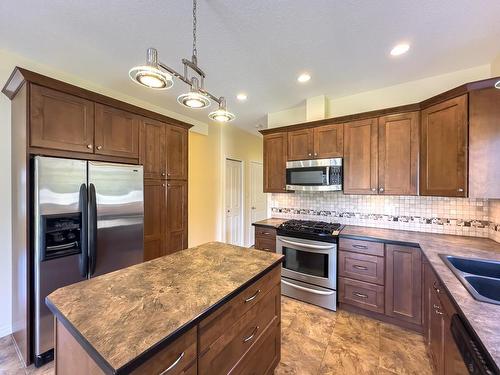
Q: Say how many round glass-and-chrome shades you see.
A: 3